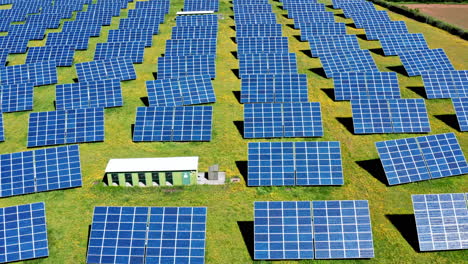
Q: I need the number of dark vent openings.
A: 5